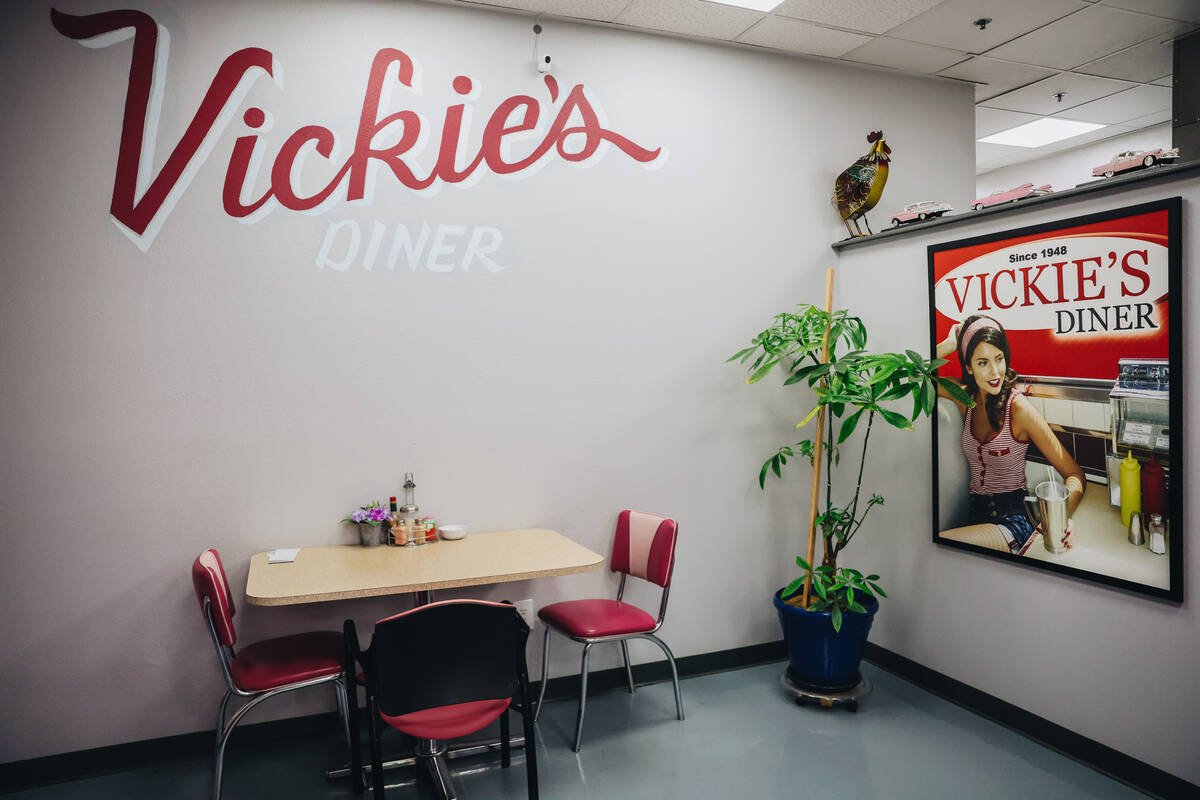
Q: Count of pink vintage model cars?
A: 3